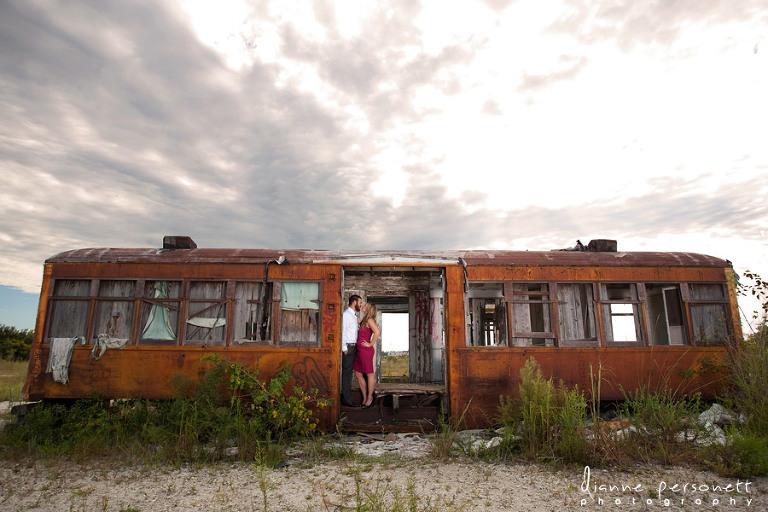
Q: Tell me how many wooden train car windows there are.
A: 12